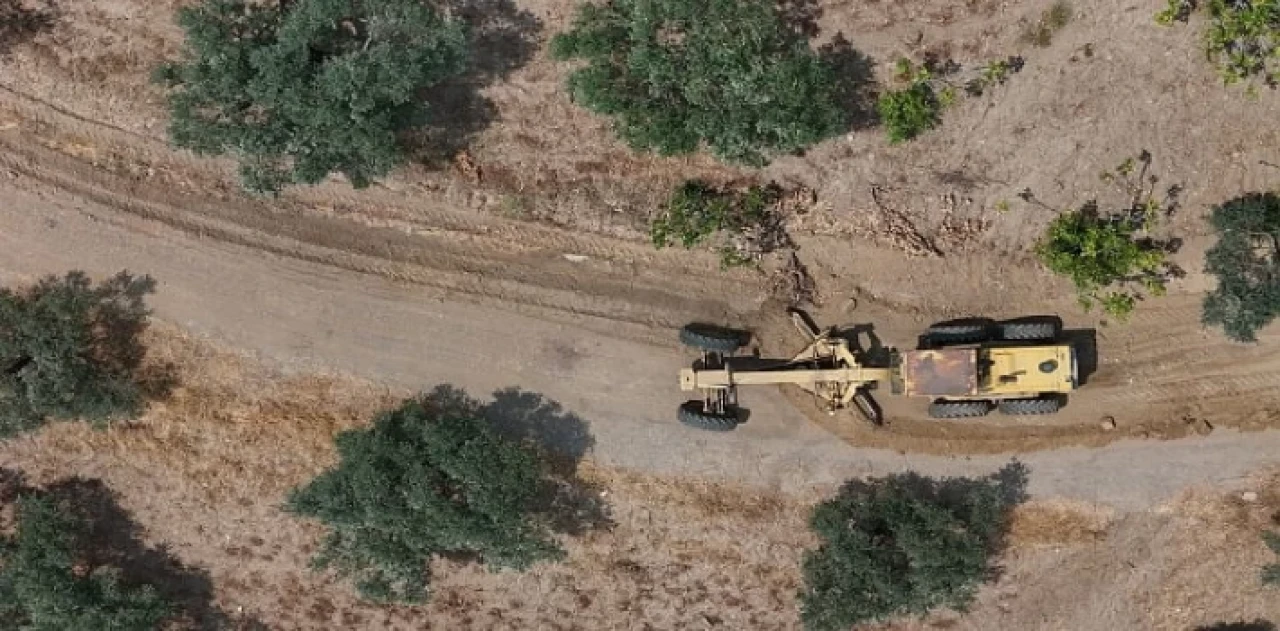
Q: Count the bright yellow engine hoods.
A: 1